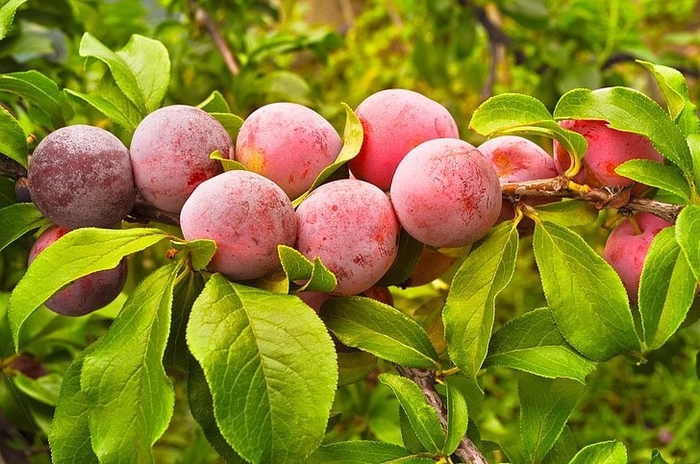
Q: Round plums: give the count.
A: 11